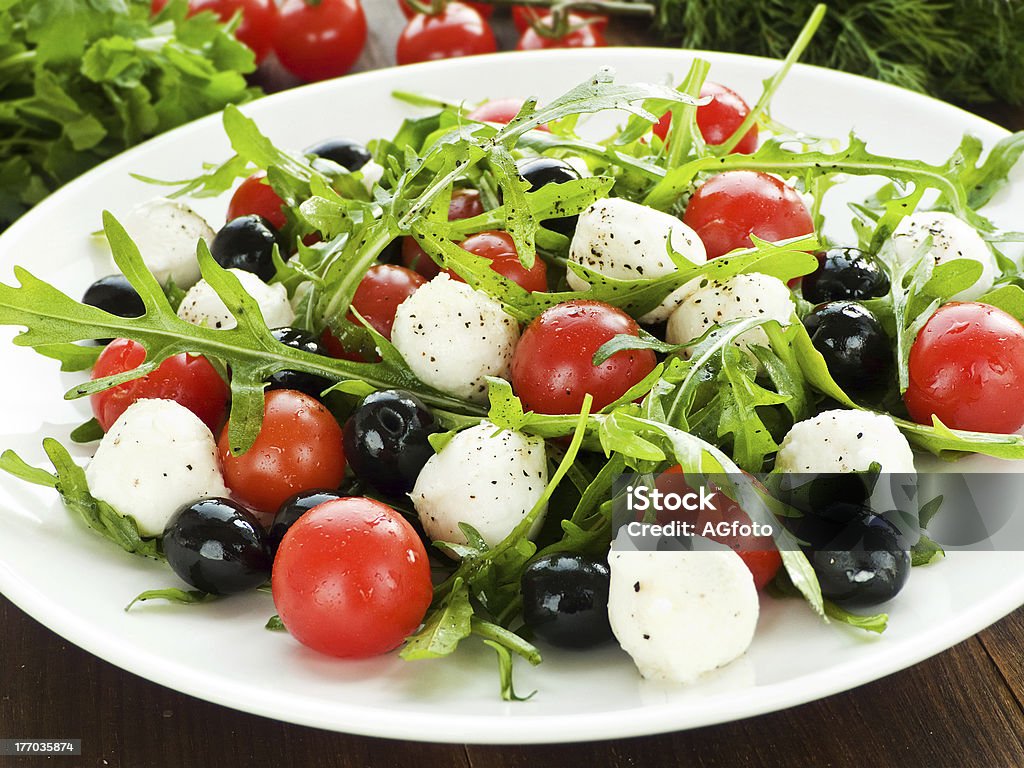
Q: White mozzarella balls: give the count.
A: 10